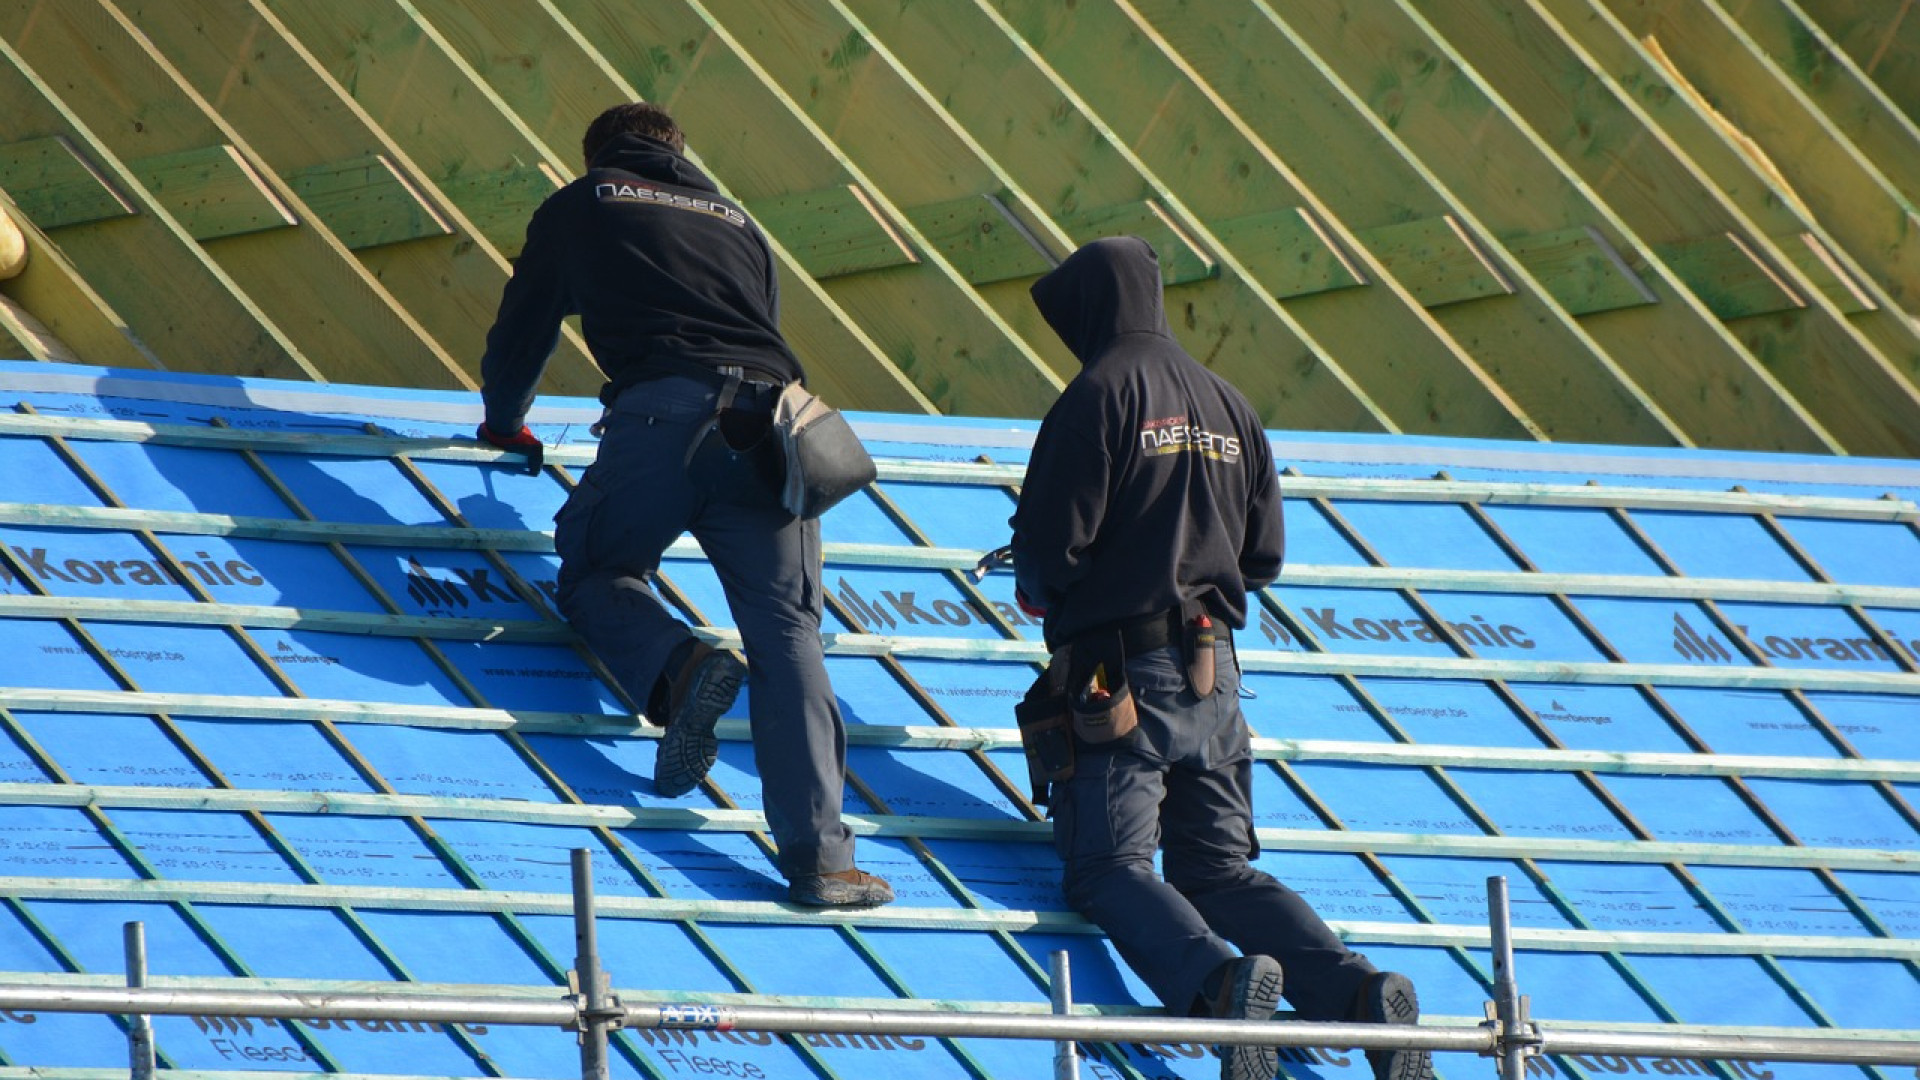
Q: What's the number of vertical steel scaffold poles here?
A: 4